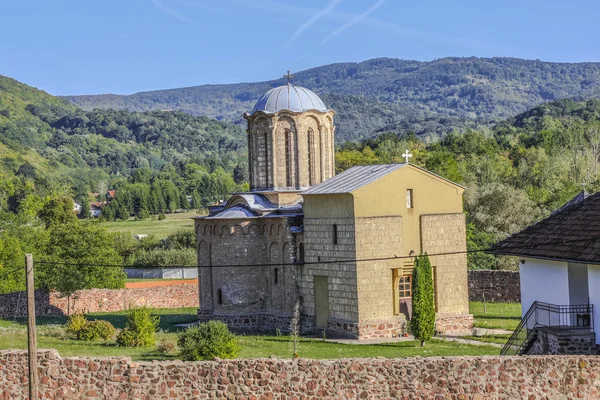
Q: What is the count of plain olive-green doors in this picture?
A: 1